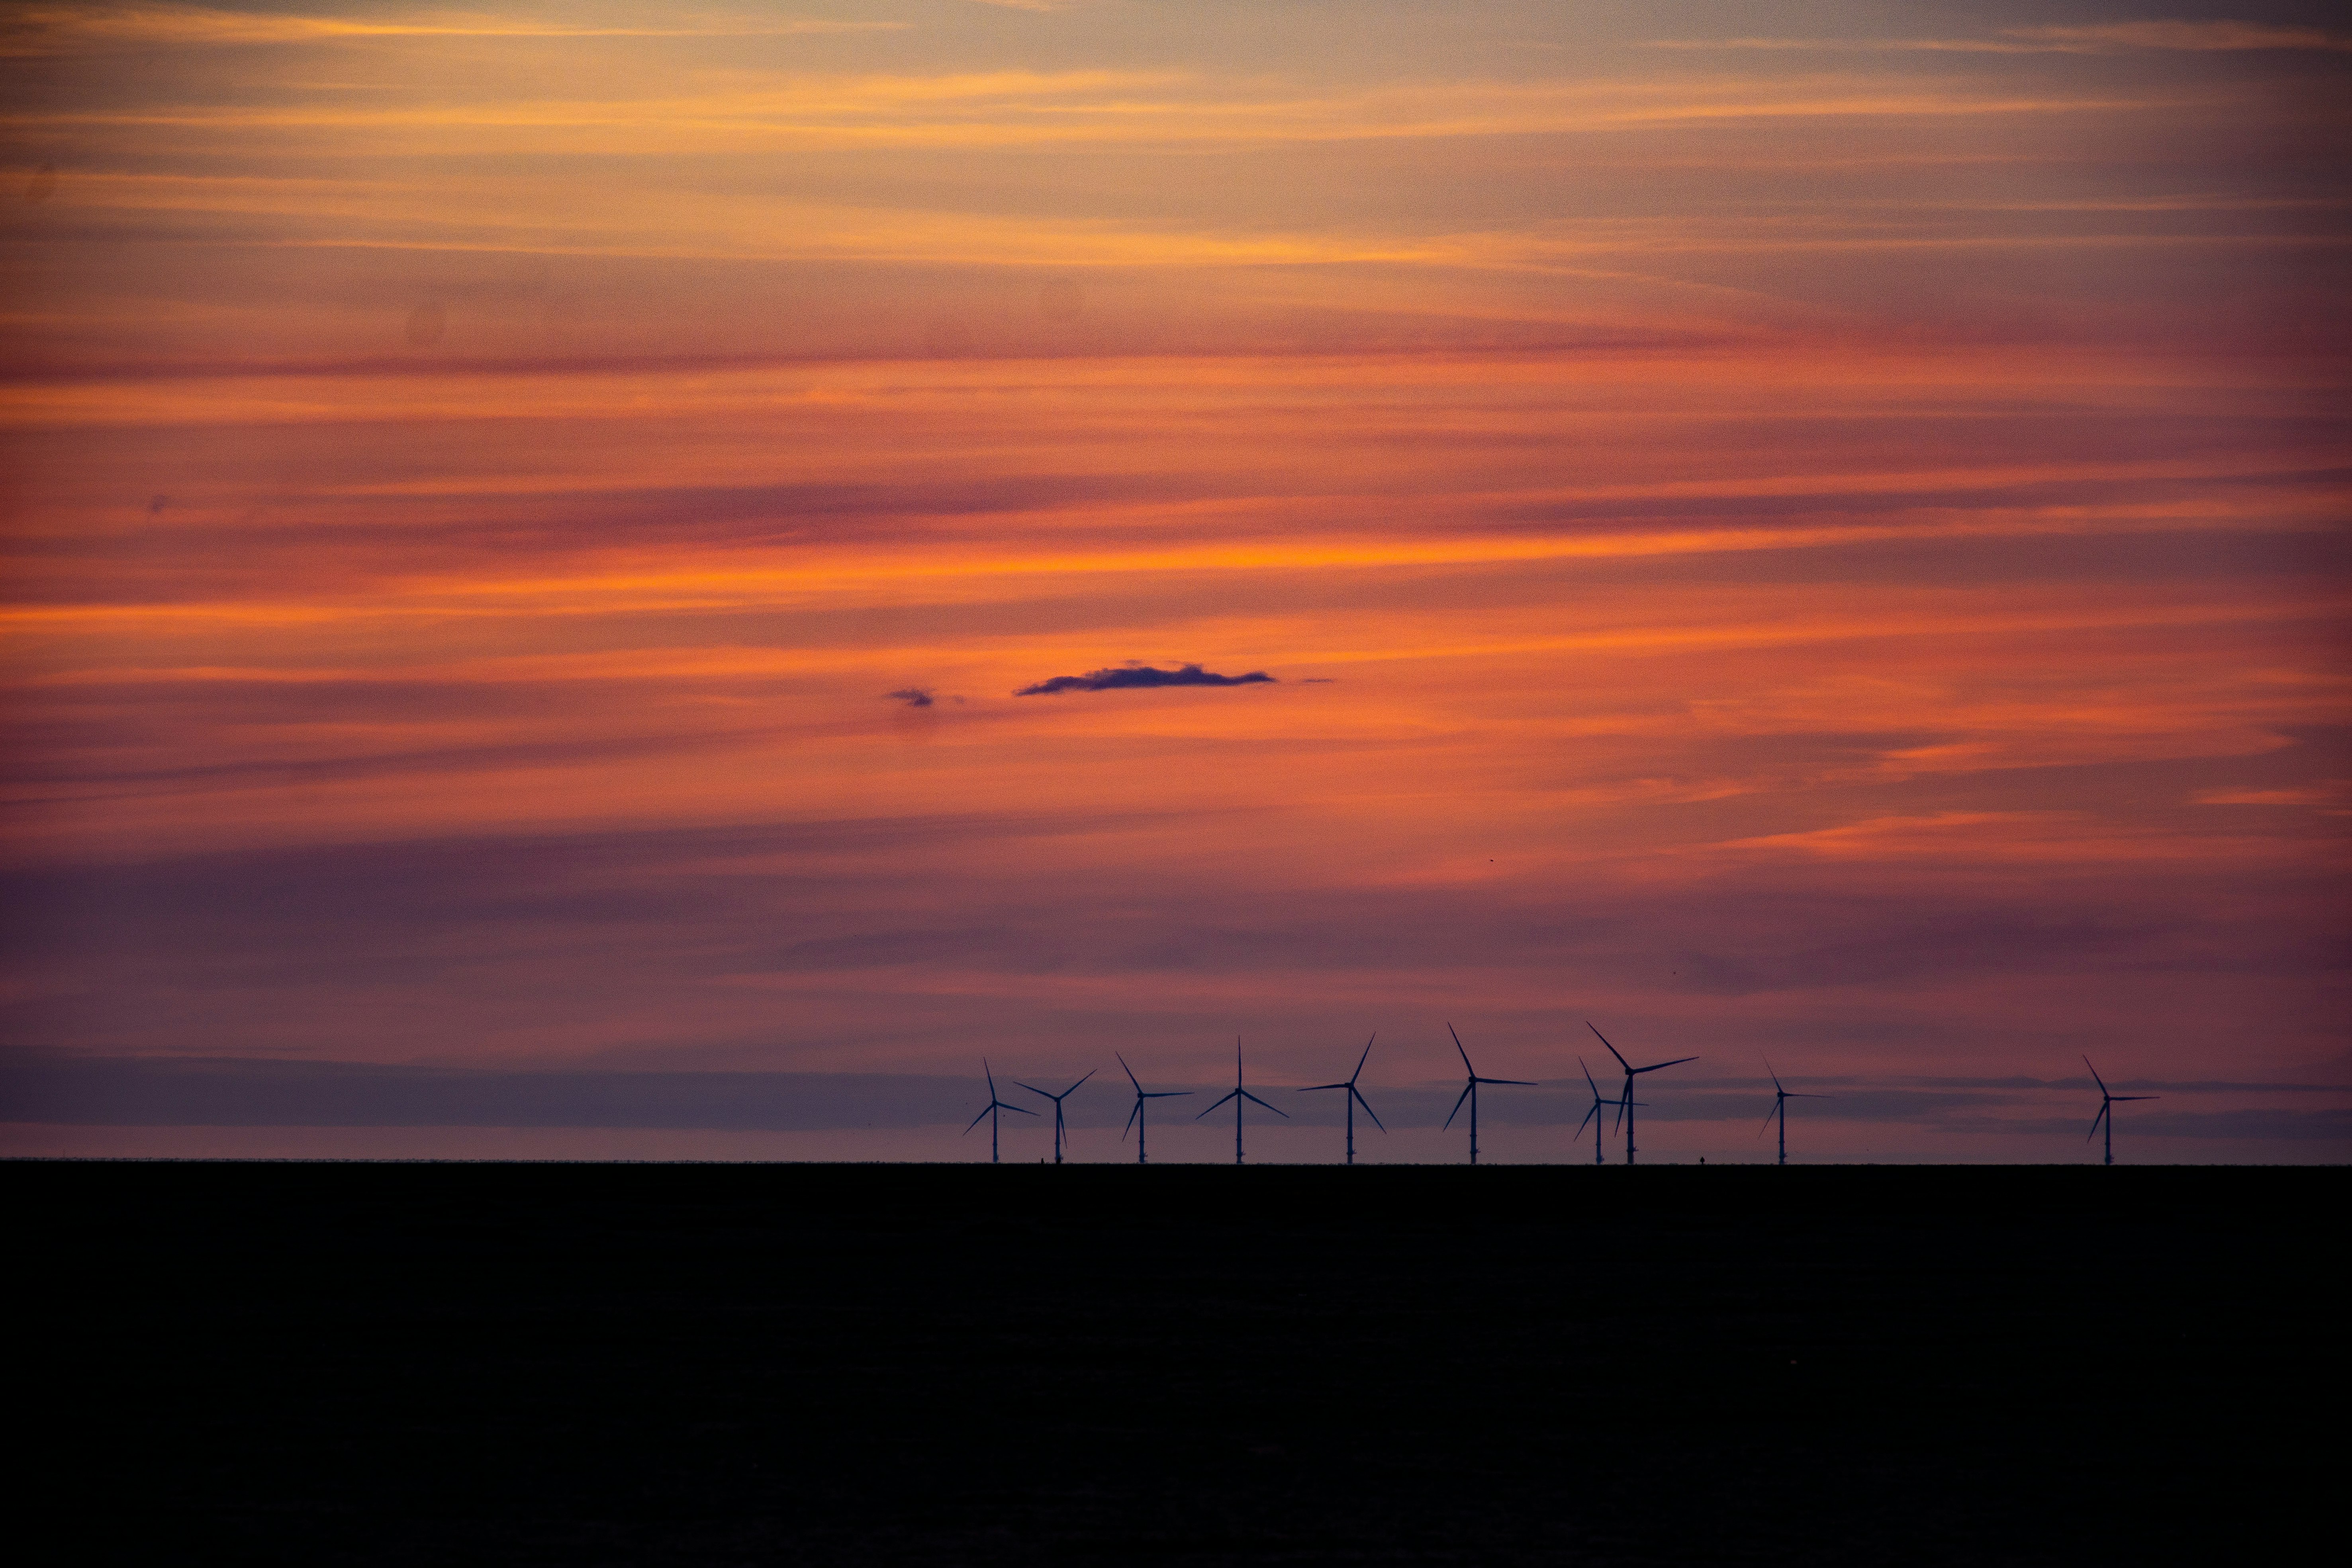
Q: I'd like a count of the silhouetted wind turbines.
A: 10